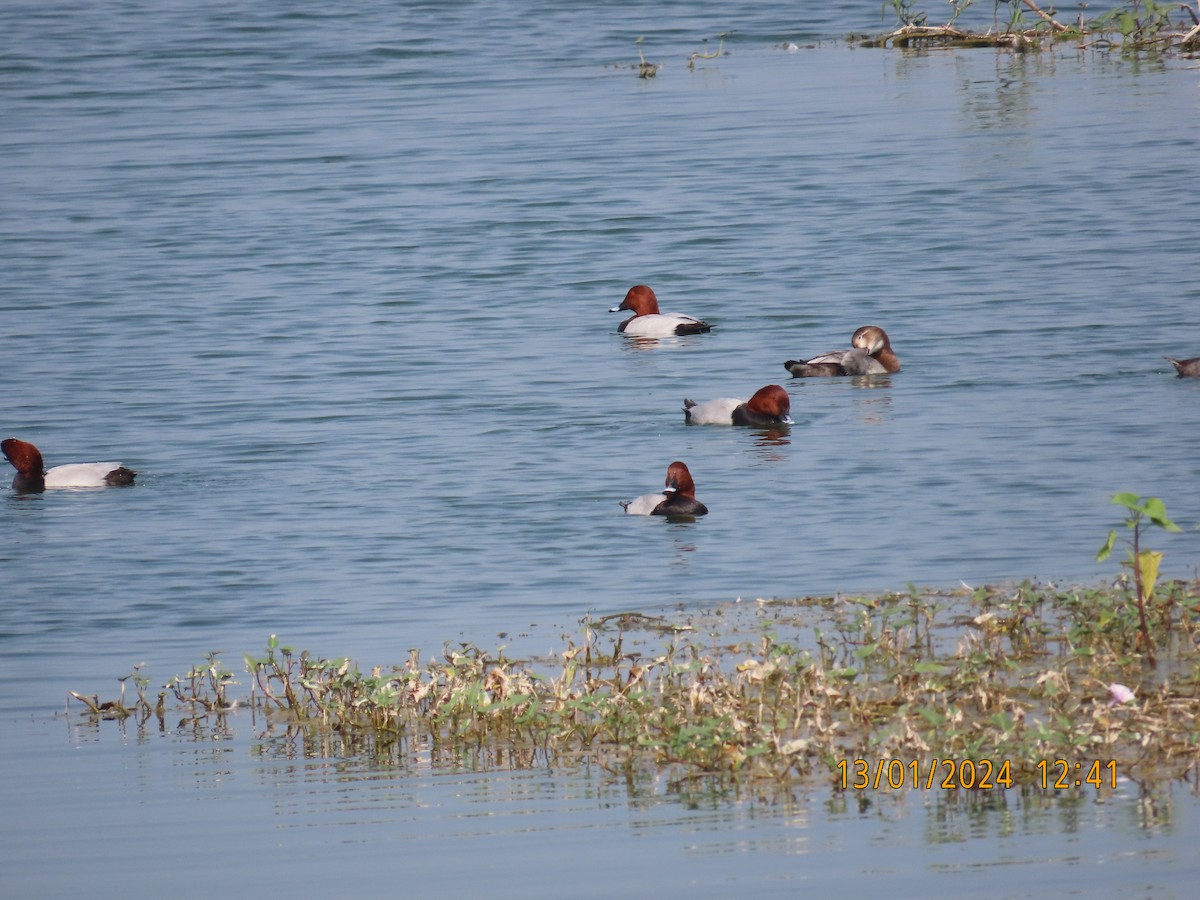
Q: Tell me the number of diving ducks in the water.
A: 6